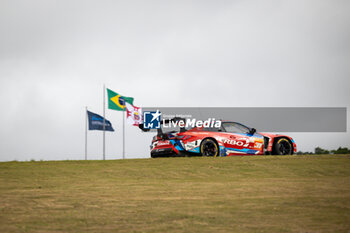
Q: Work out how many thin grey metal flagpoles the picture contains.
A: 3